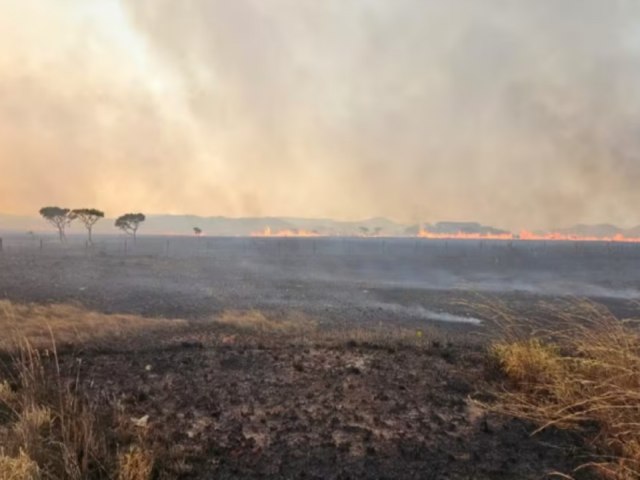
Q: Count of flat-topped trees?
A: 3